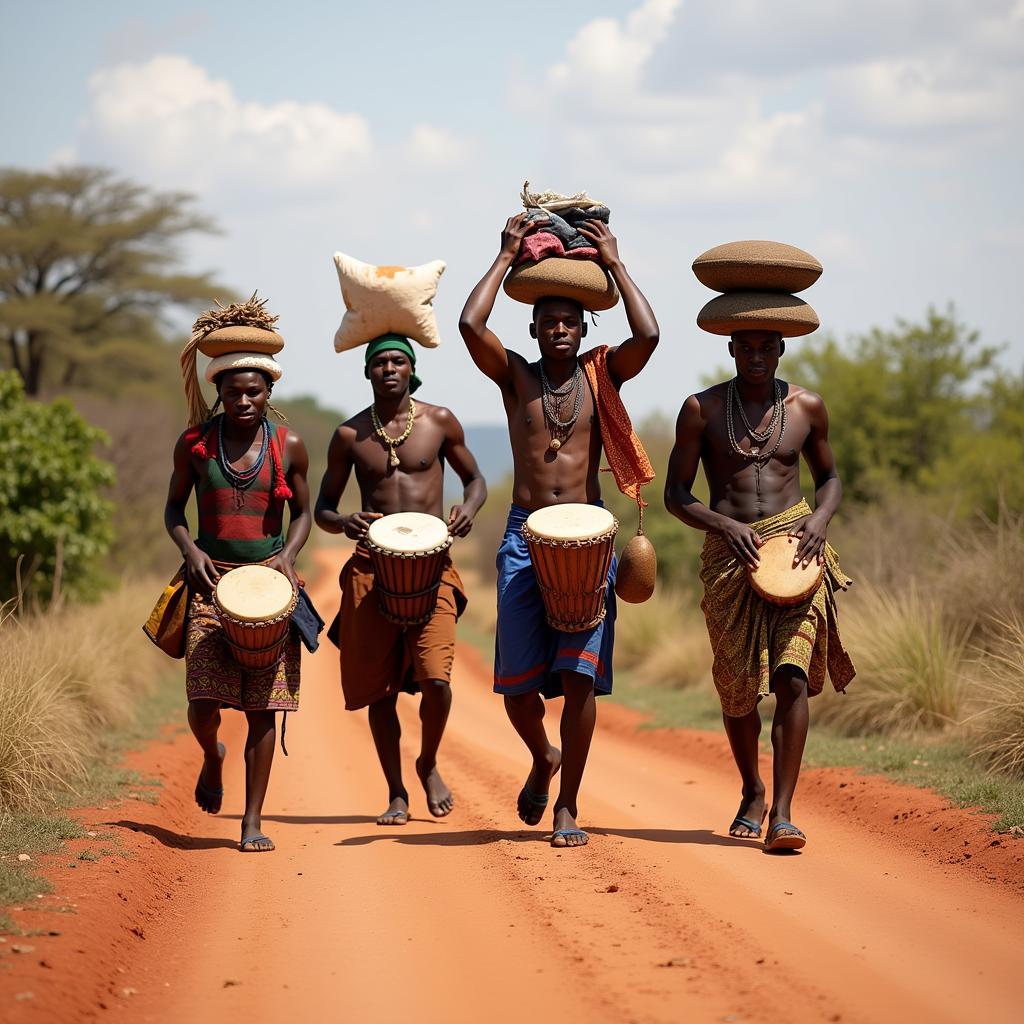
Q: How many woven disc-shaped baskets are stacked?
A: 2